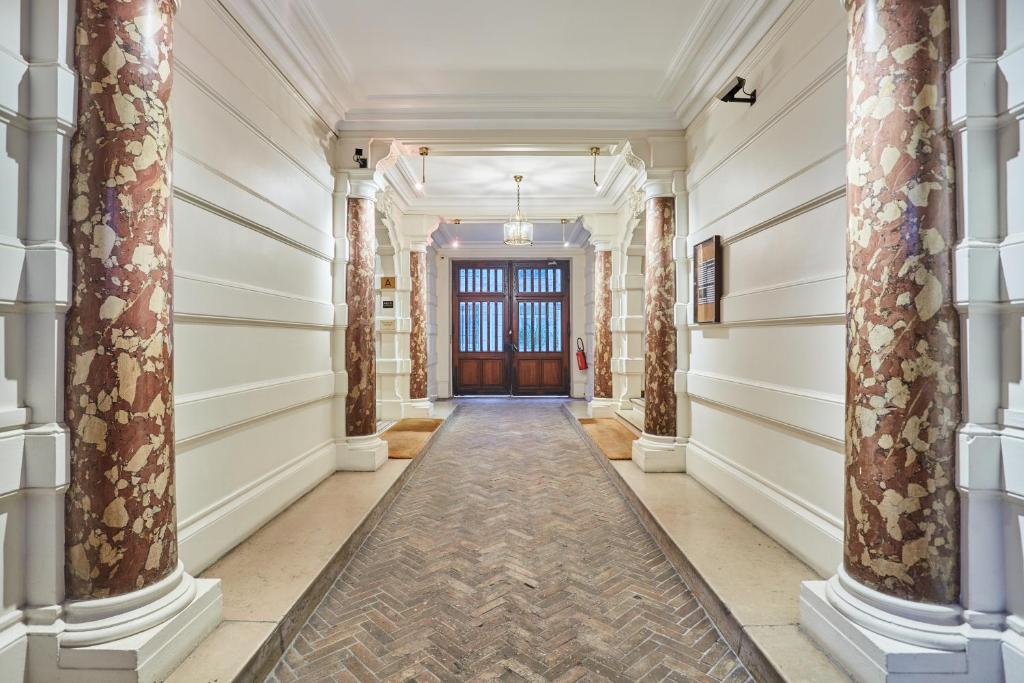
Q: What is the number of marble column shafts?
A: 6